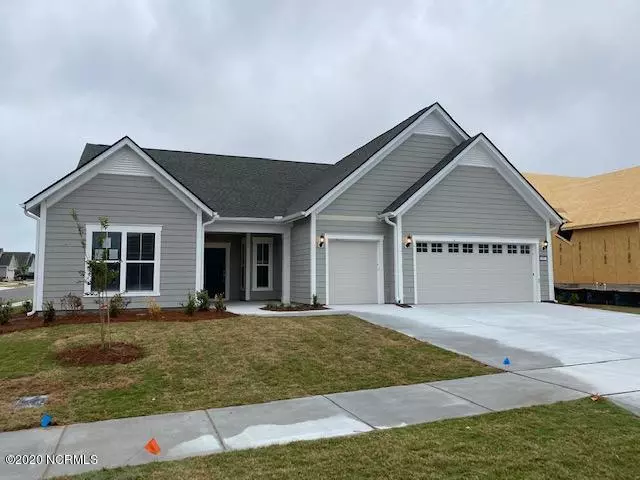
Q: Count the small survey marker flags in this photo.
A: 3